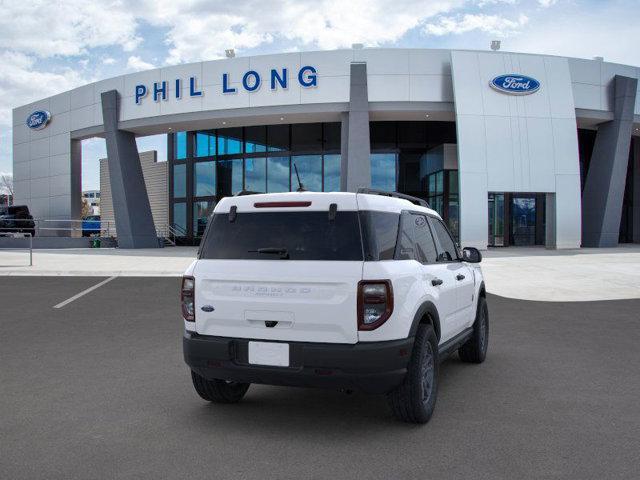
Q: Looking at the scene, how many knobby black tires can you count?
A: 3